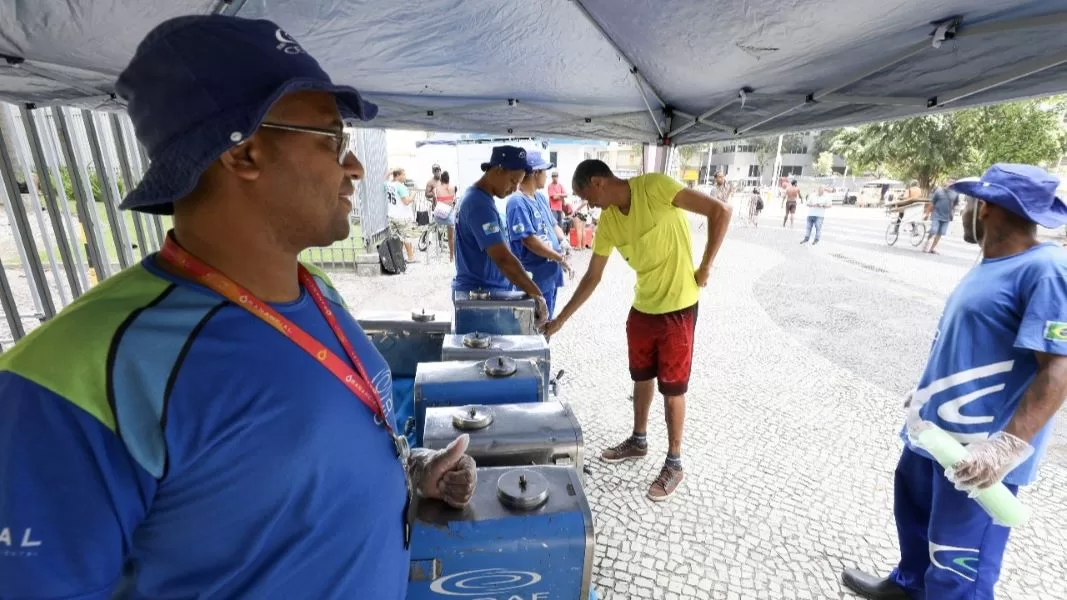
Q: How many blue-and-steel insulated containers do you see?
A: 6